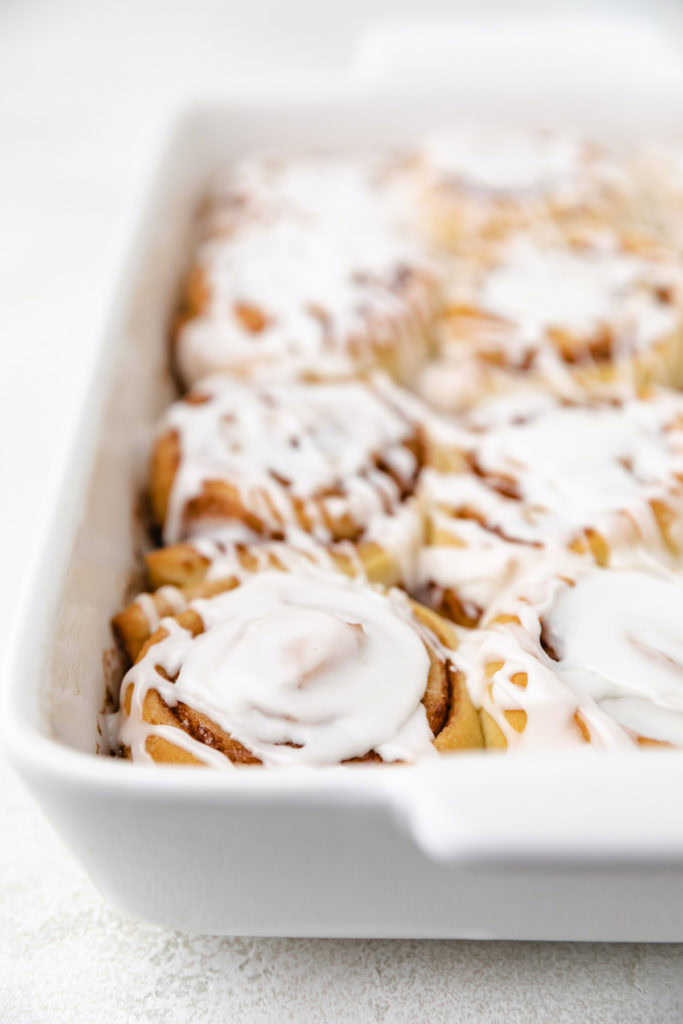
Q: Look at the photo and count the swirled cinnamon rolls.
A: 8